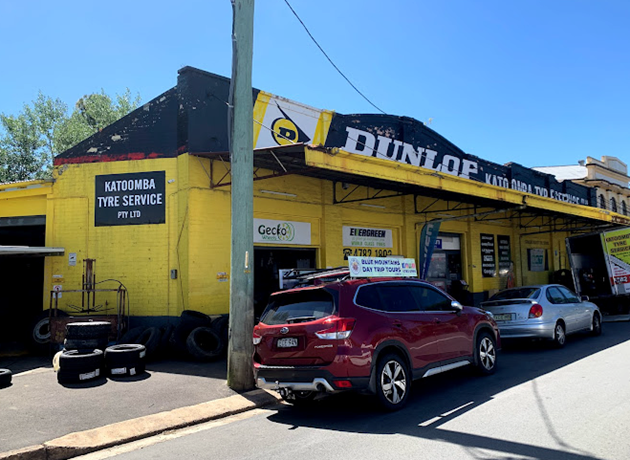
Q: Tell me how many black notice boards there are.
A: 3